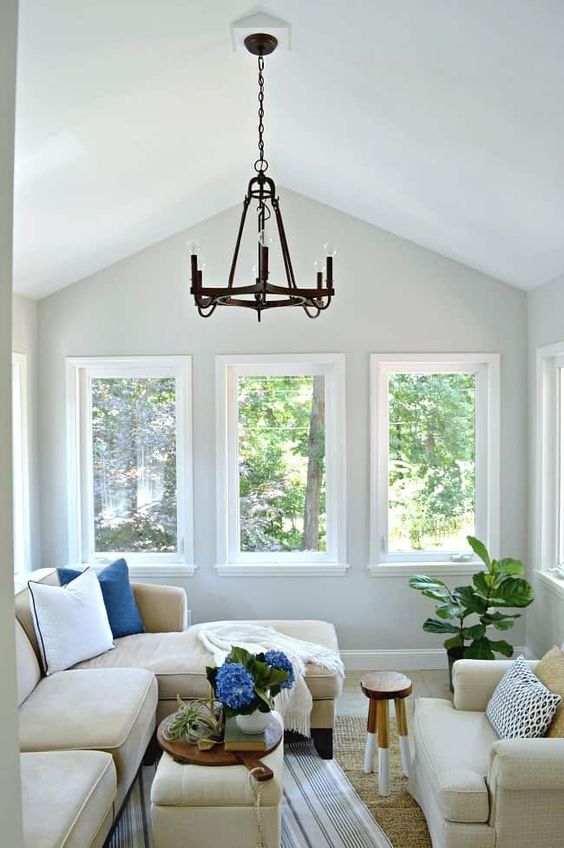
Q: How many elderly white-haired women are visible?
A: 0